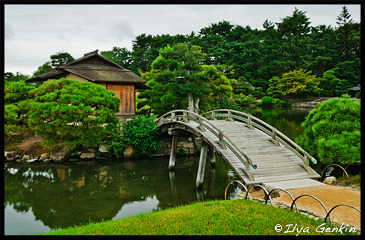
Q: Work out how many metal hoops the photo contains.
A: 7